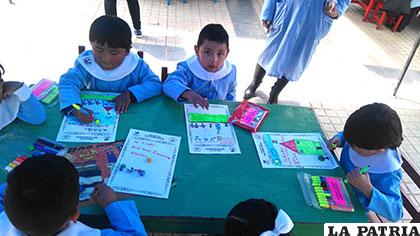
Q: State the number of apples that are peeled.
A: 0